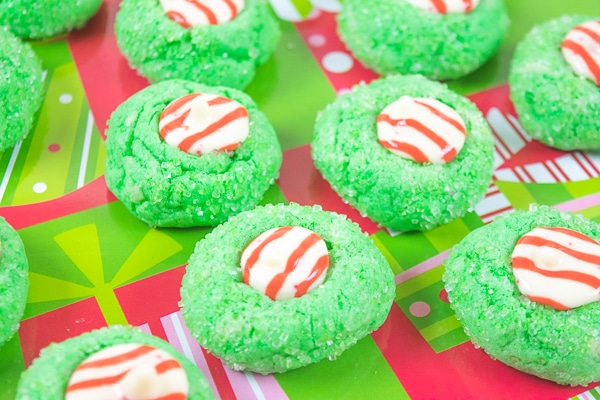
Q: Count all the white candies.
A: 8